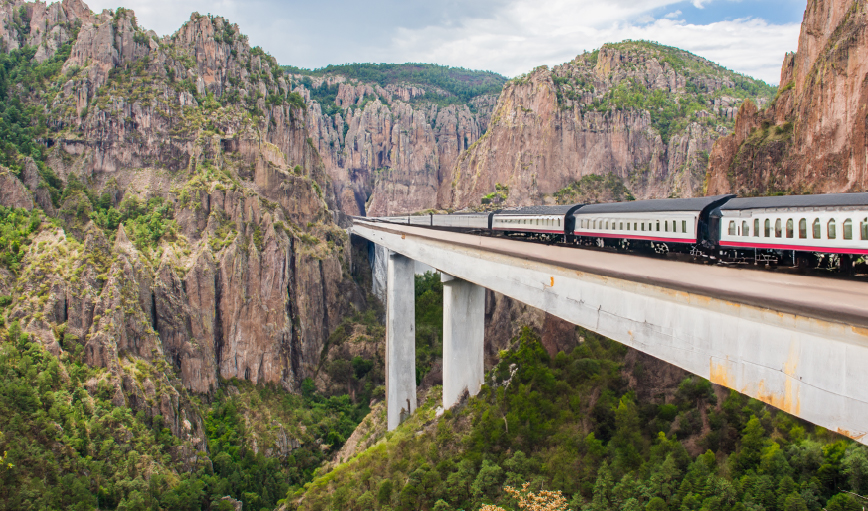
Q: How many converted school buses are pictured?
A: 0